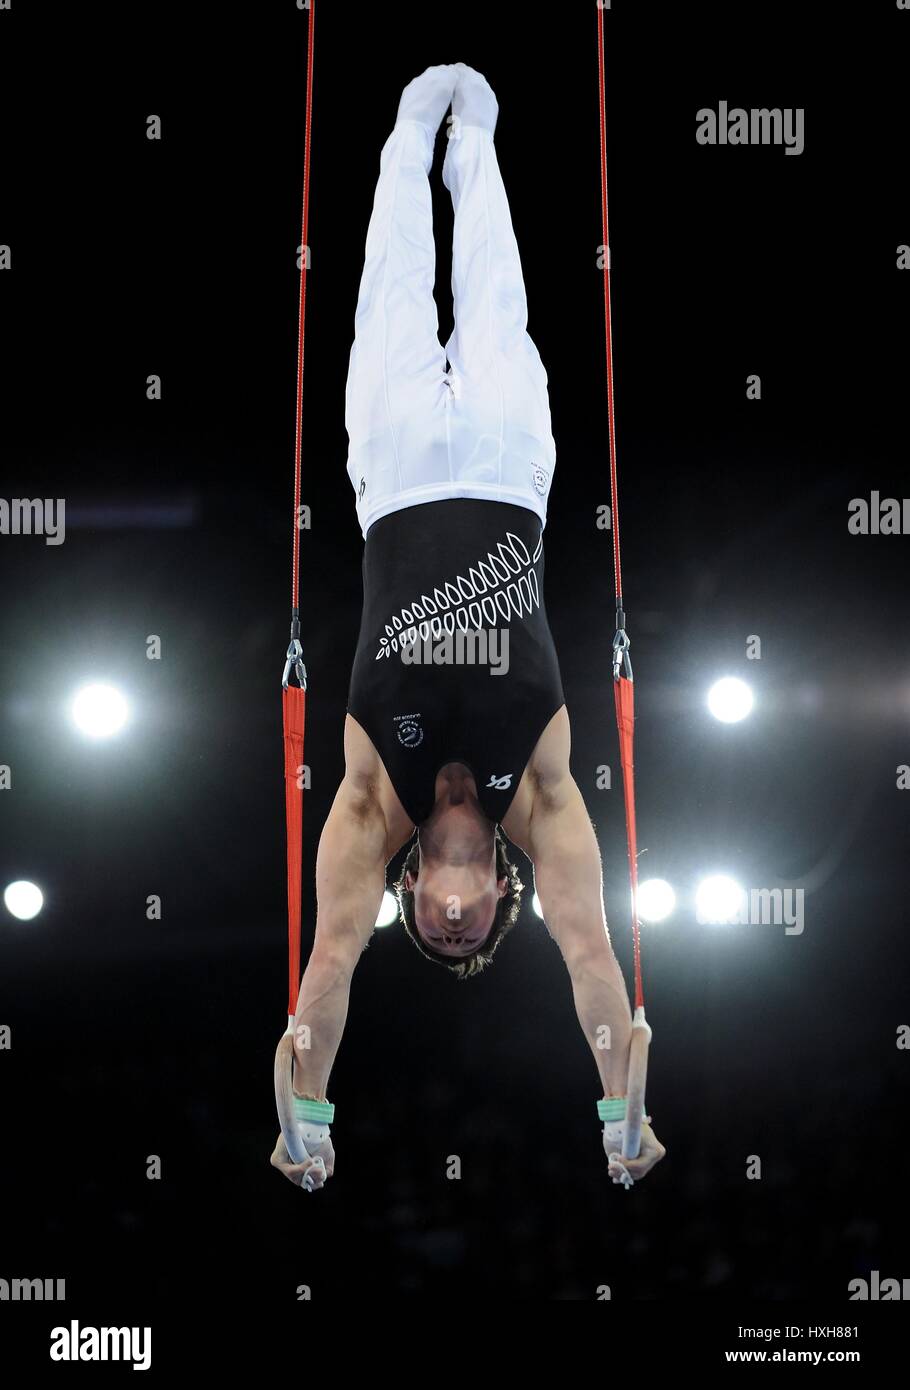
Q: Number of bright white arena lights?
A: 7